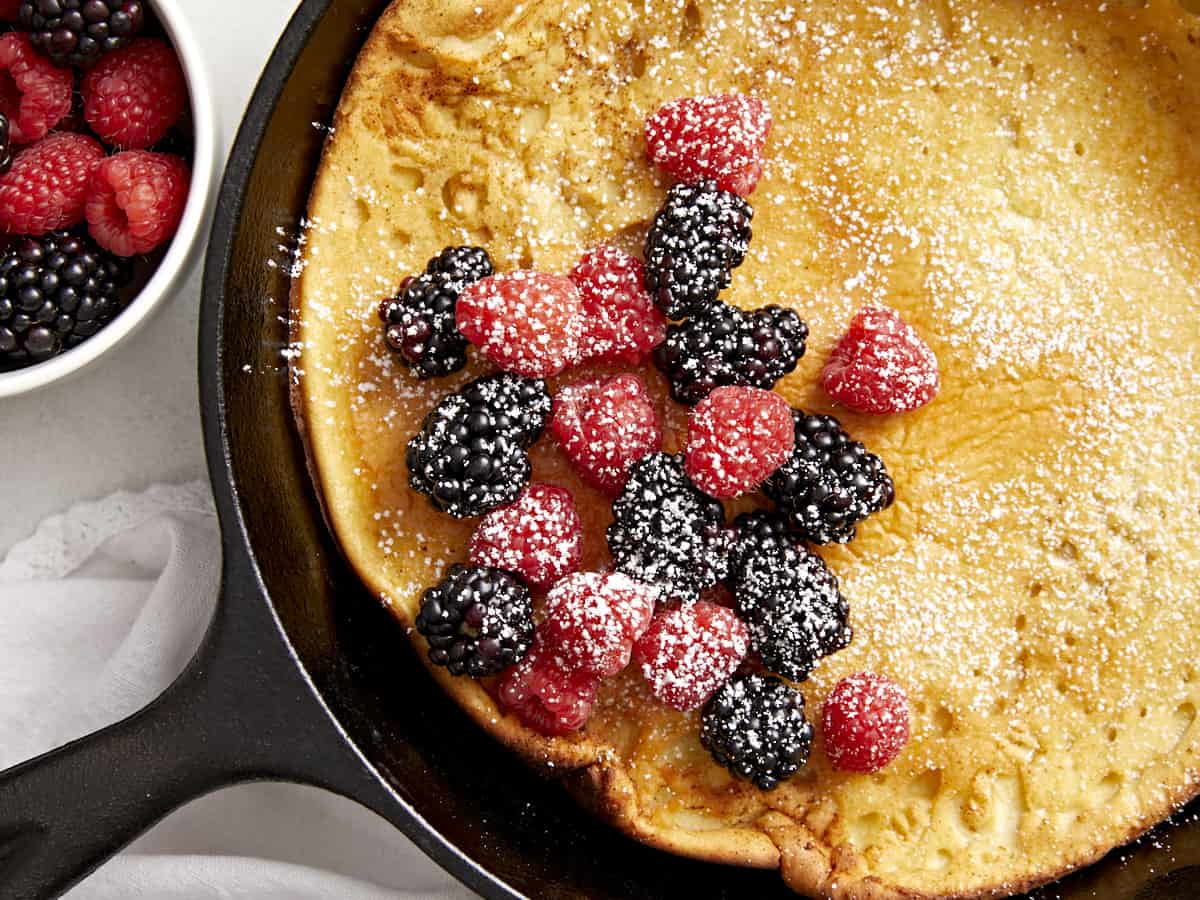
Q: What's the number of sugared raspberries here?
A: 11